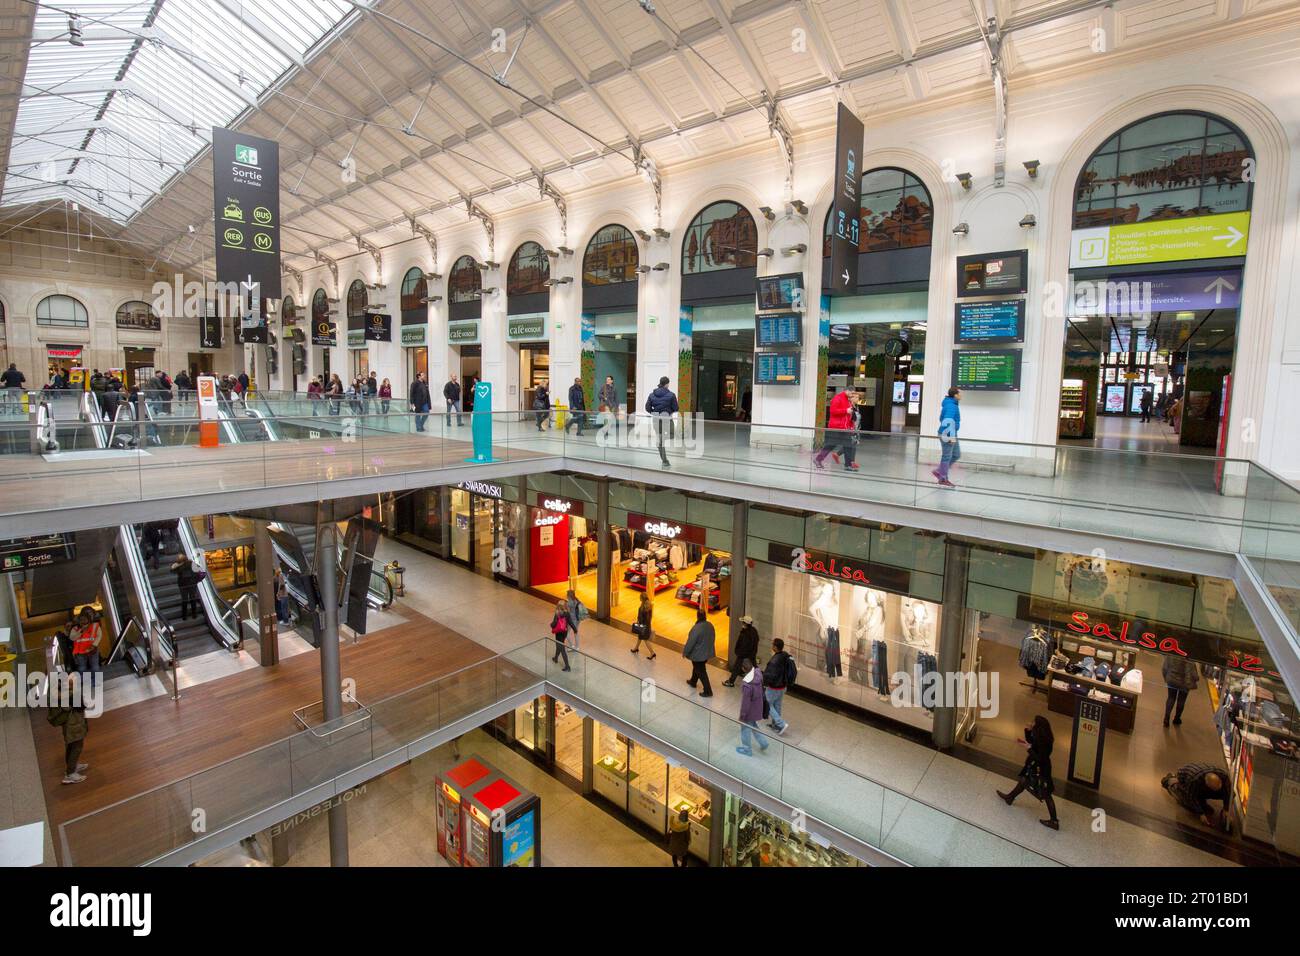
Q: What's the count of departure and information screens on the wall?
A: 6